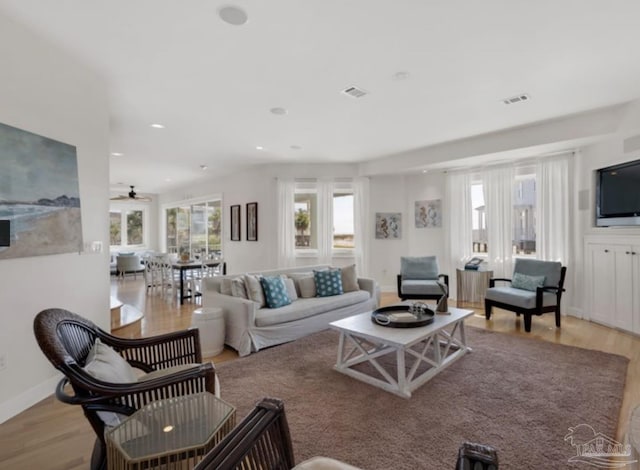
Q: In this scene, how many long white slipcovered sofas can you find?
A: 1